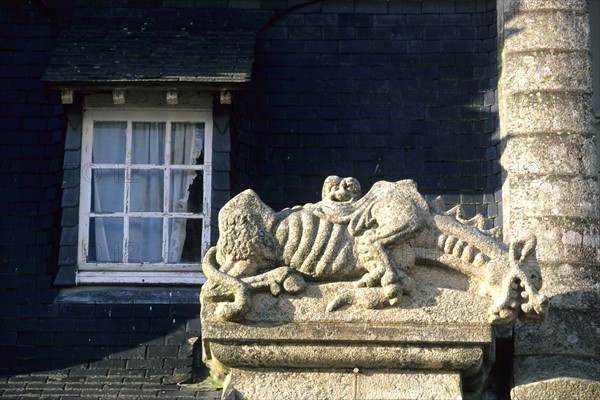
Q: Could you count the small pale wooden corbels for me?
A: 4